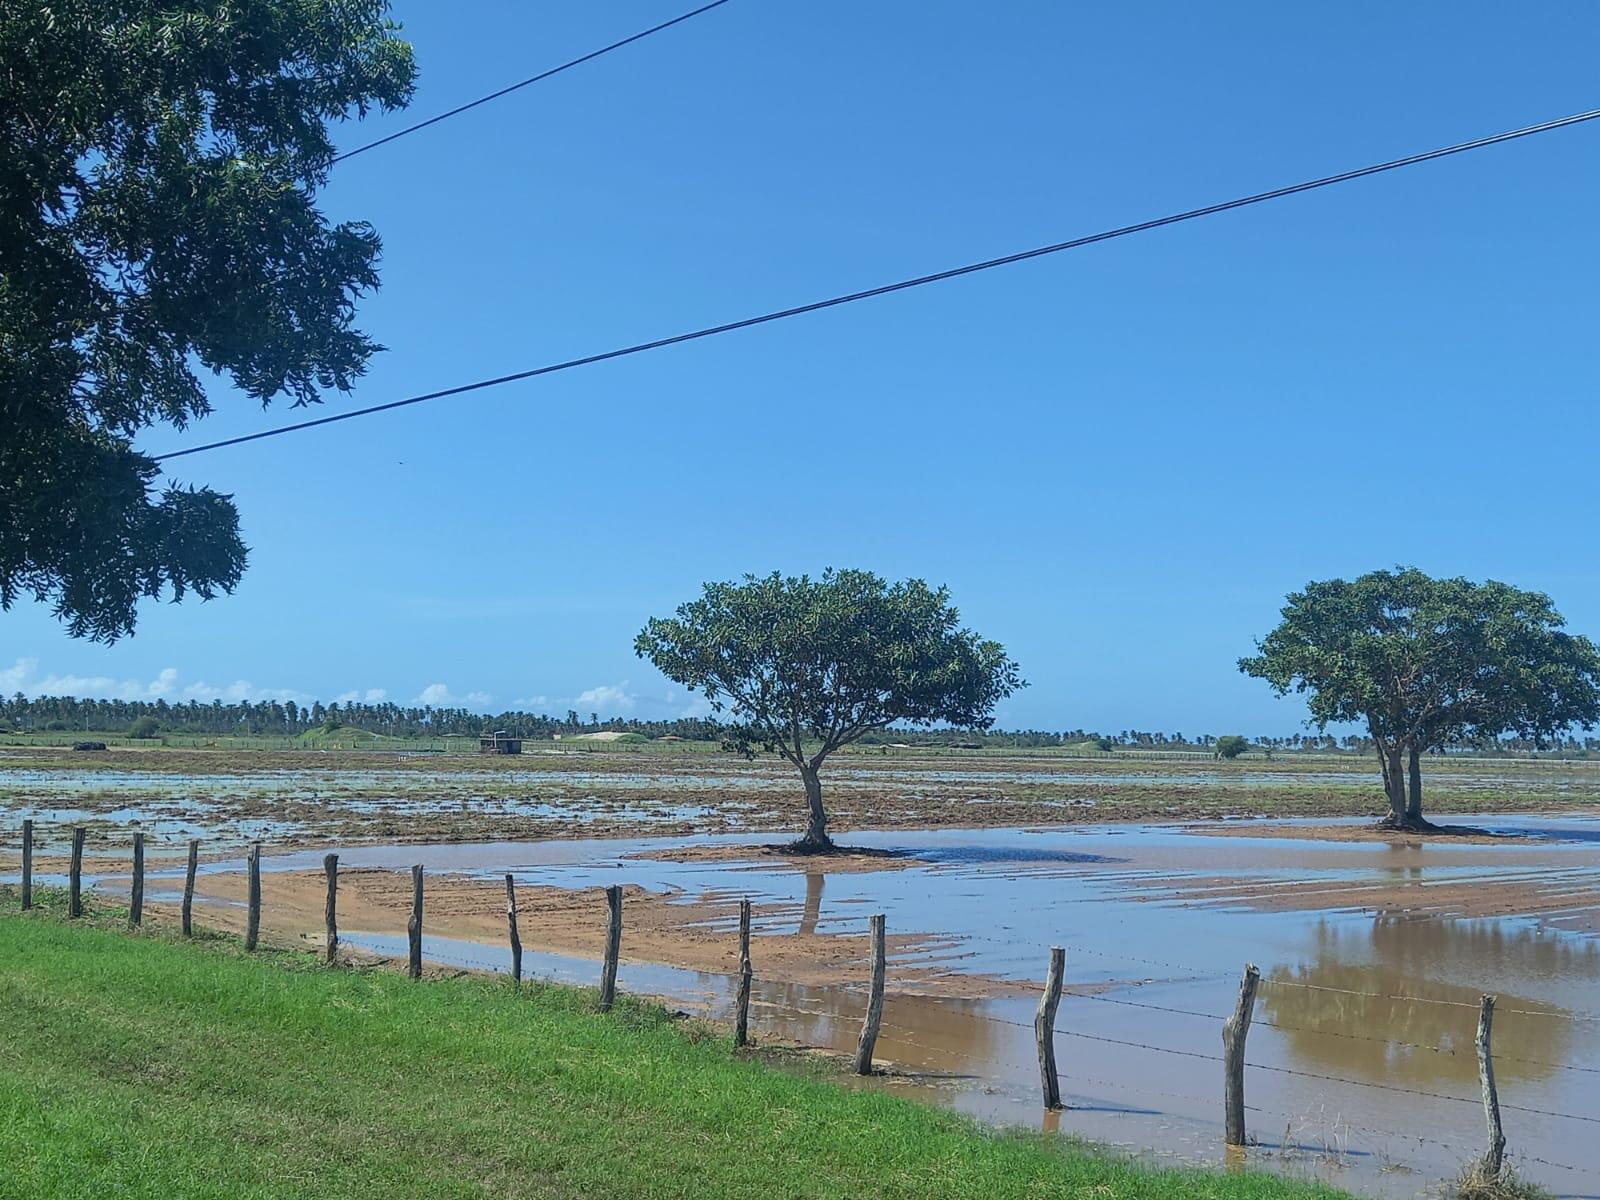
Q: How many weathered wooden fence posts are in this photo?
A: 14